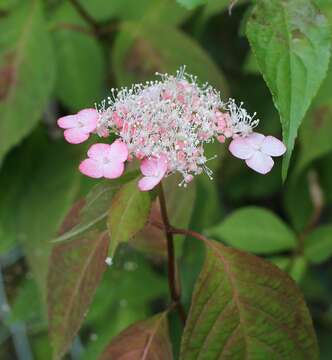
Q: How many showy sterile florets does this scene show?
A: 4